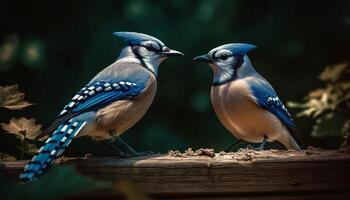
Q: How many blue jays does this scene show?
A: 2